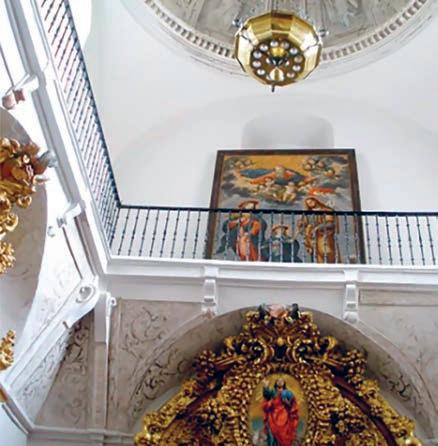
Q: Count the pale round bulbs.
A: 11